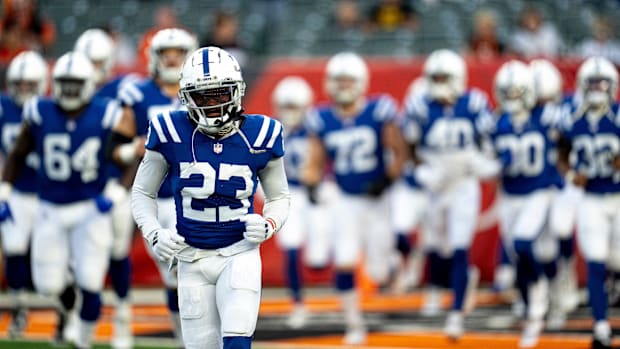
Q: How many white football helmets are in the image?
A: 11